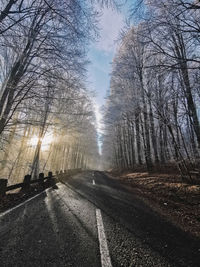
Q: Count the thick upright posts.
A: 4